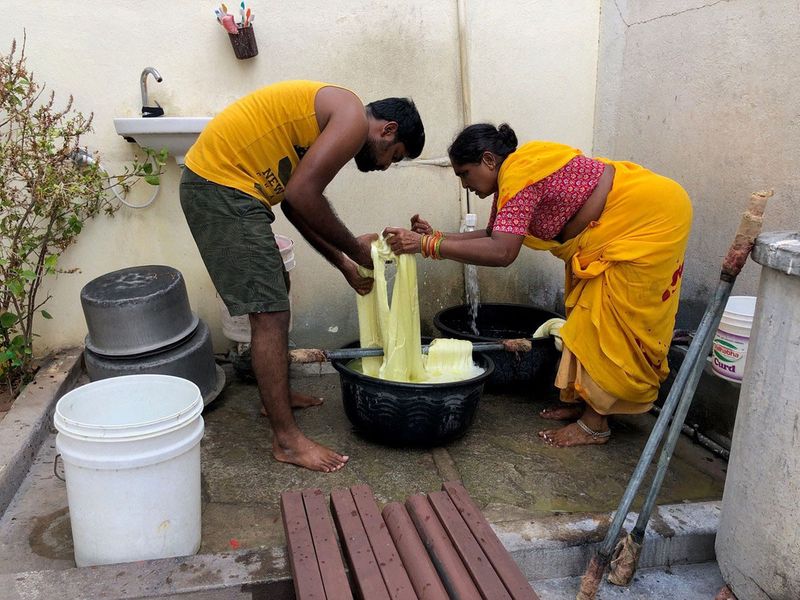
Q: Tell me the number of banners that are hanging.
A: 0